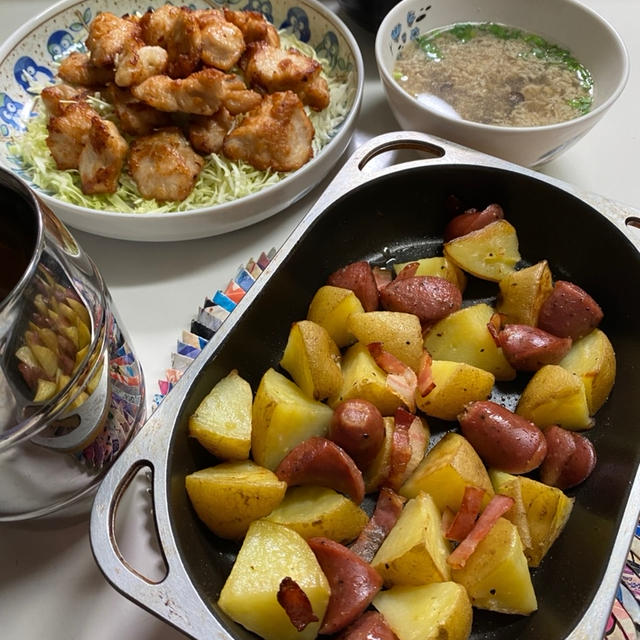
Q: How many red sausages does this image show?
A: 11